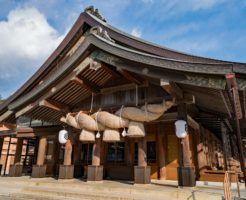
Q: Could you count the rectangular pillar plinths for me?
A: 6